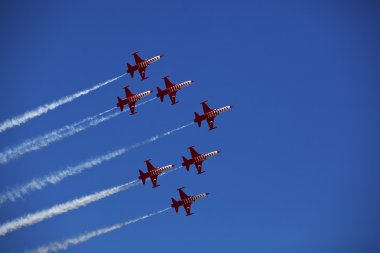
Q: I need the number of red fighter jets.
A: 7